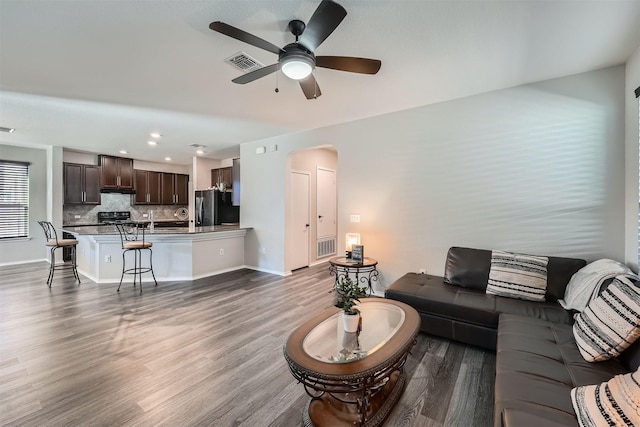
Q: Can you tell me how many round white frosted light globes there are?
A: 1